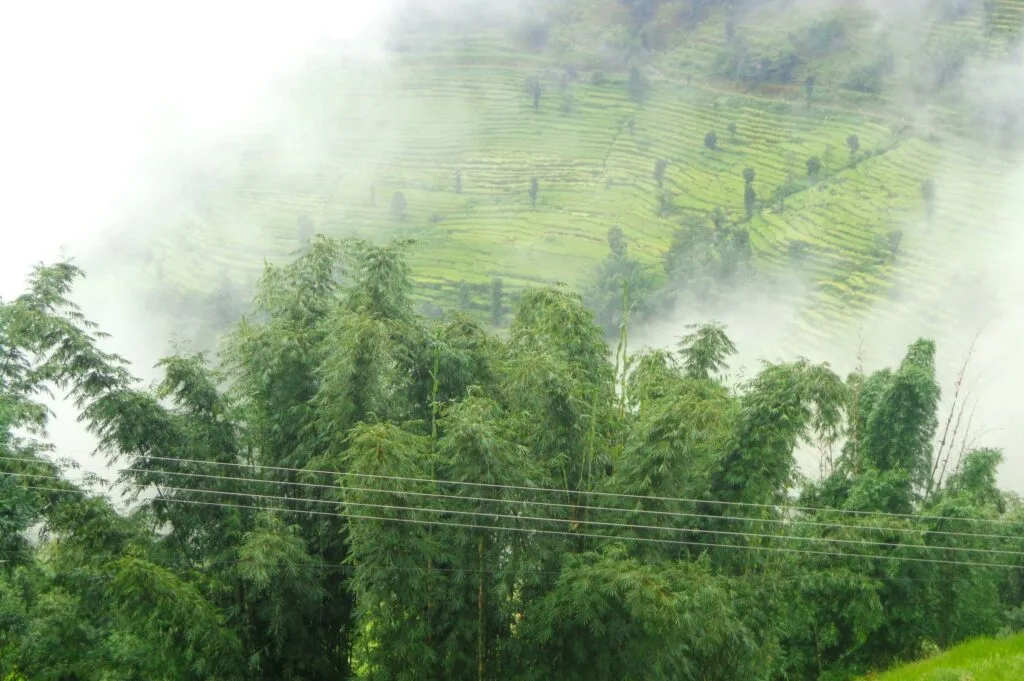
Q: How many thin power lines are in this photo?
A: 4